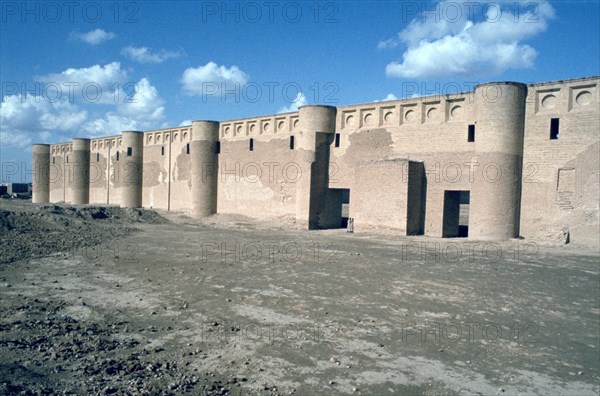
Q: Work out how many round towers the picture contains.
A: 6